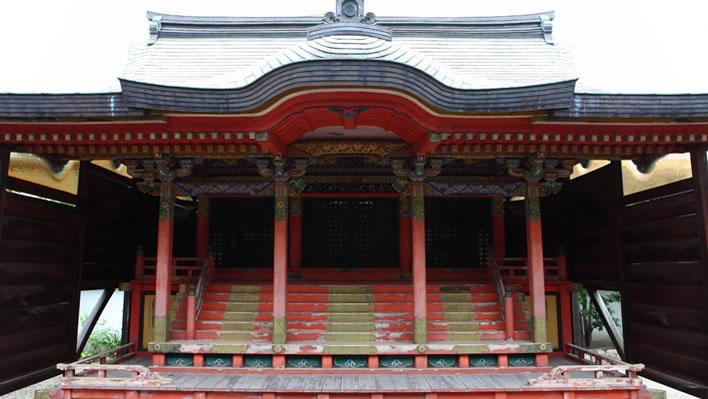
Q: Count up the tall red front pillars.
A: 4